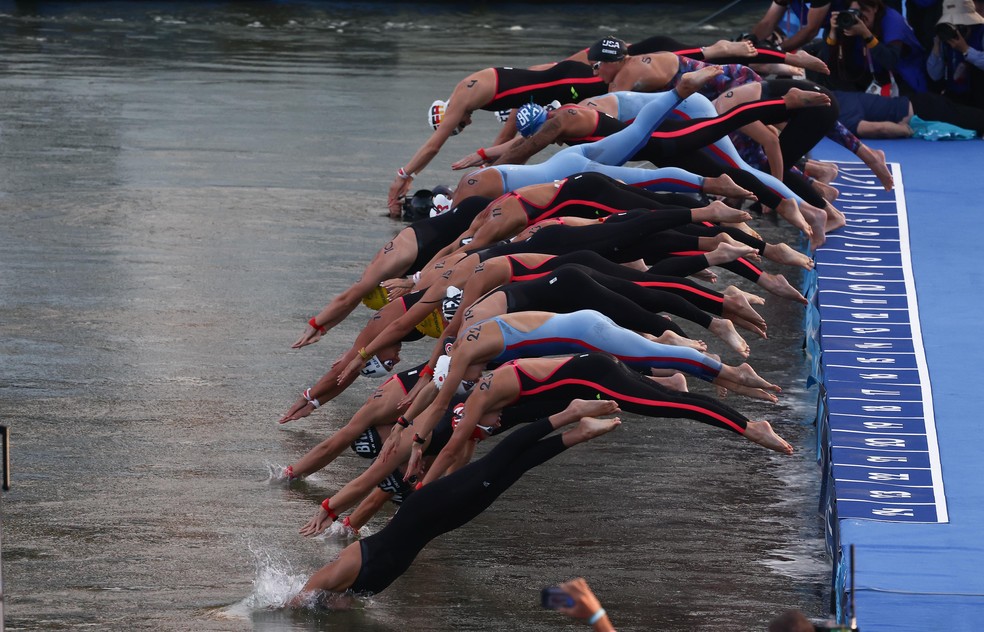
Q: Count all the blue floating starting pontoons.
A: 1